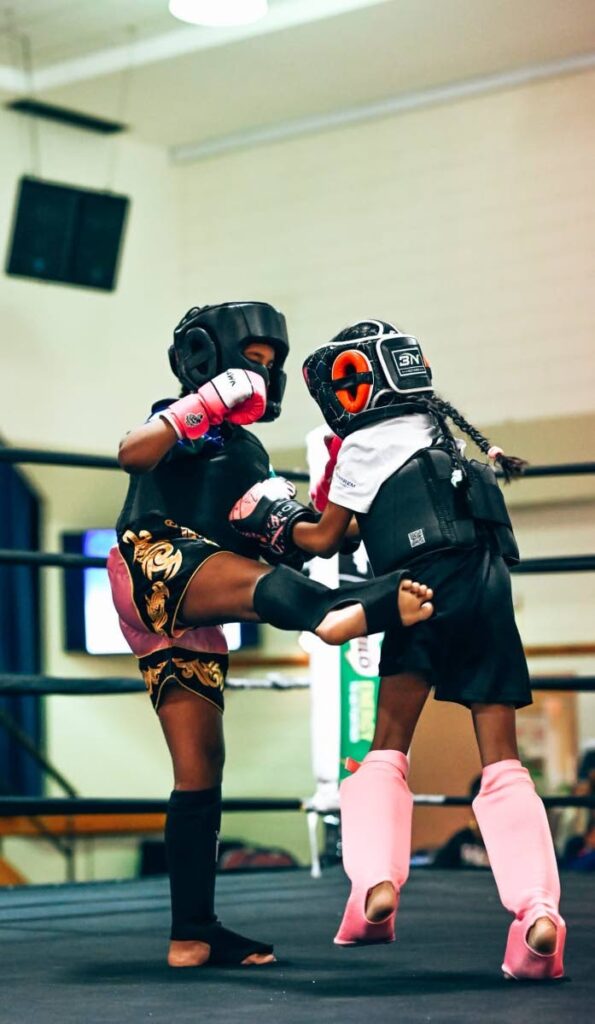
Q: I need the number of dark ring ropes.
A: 4